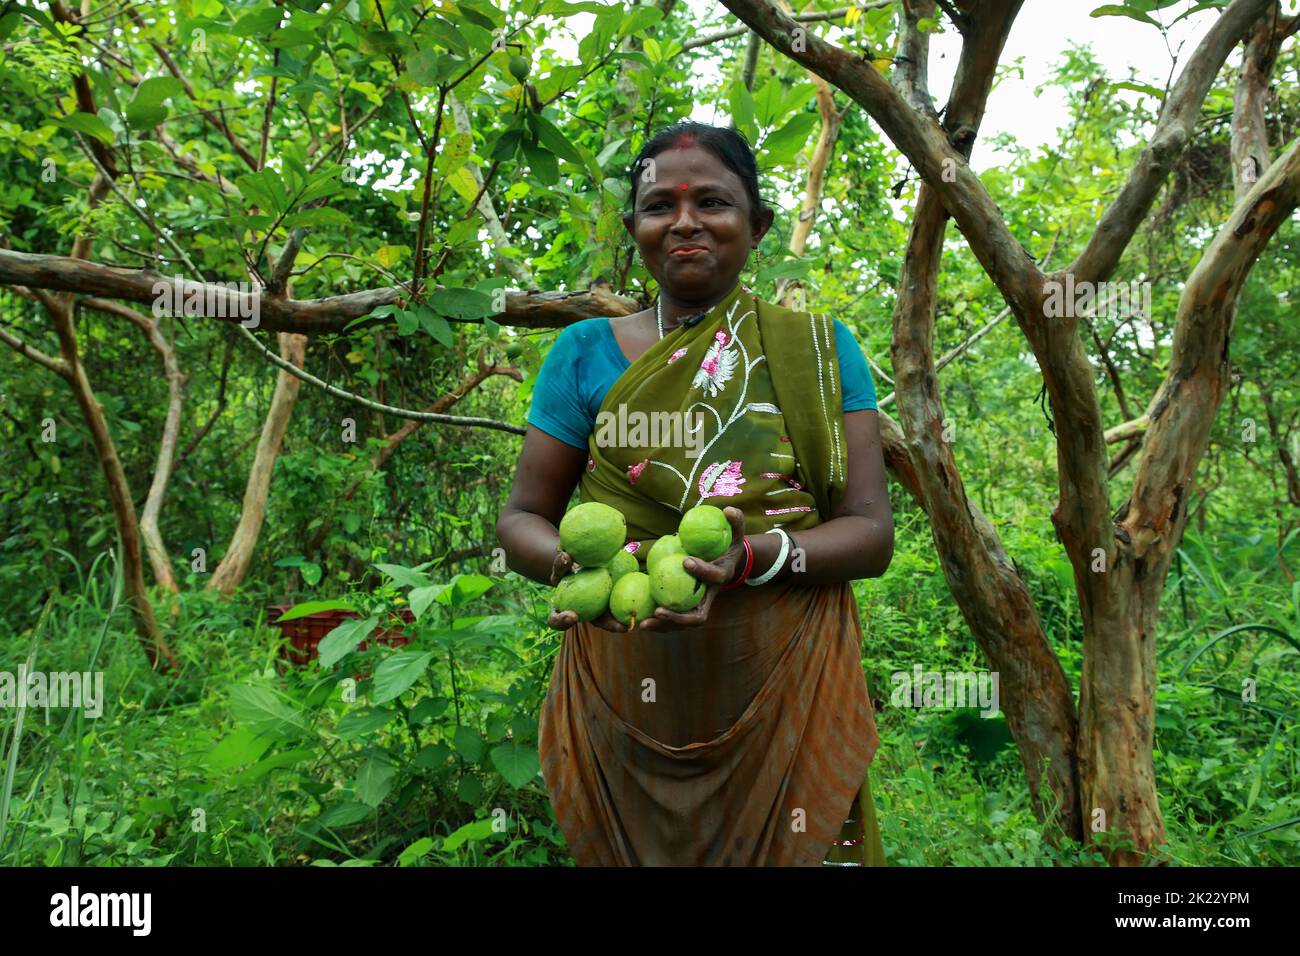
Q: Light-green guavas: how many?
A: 7